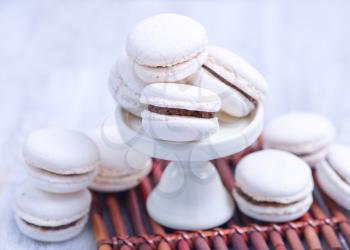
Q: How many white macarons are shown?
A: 10